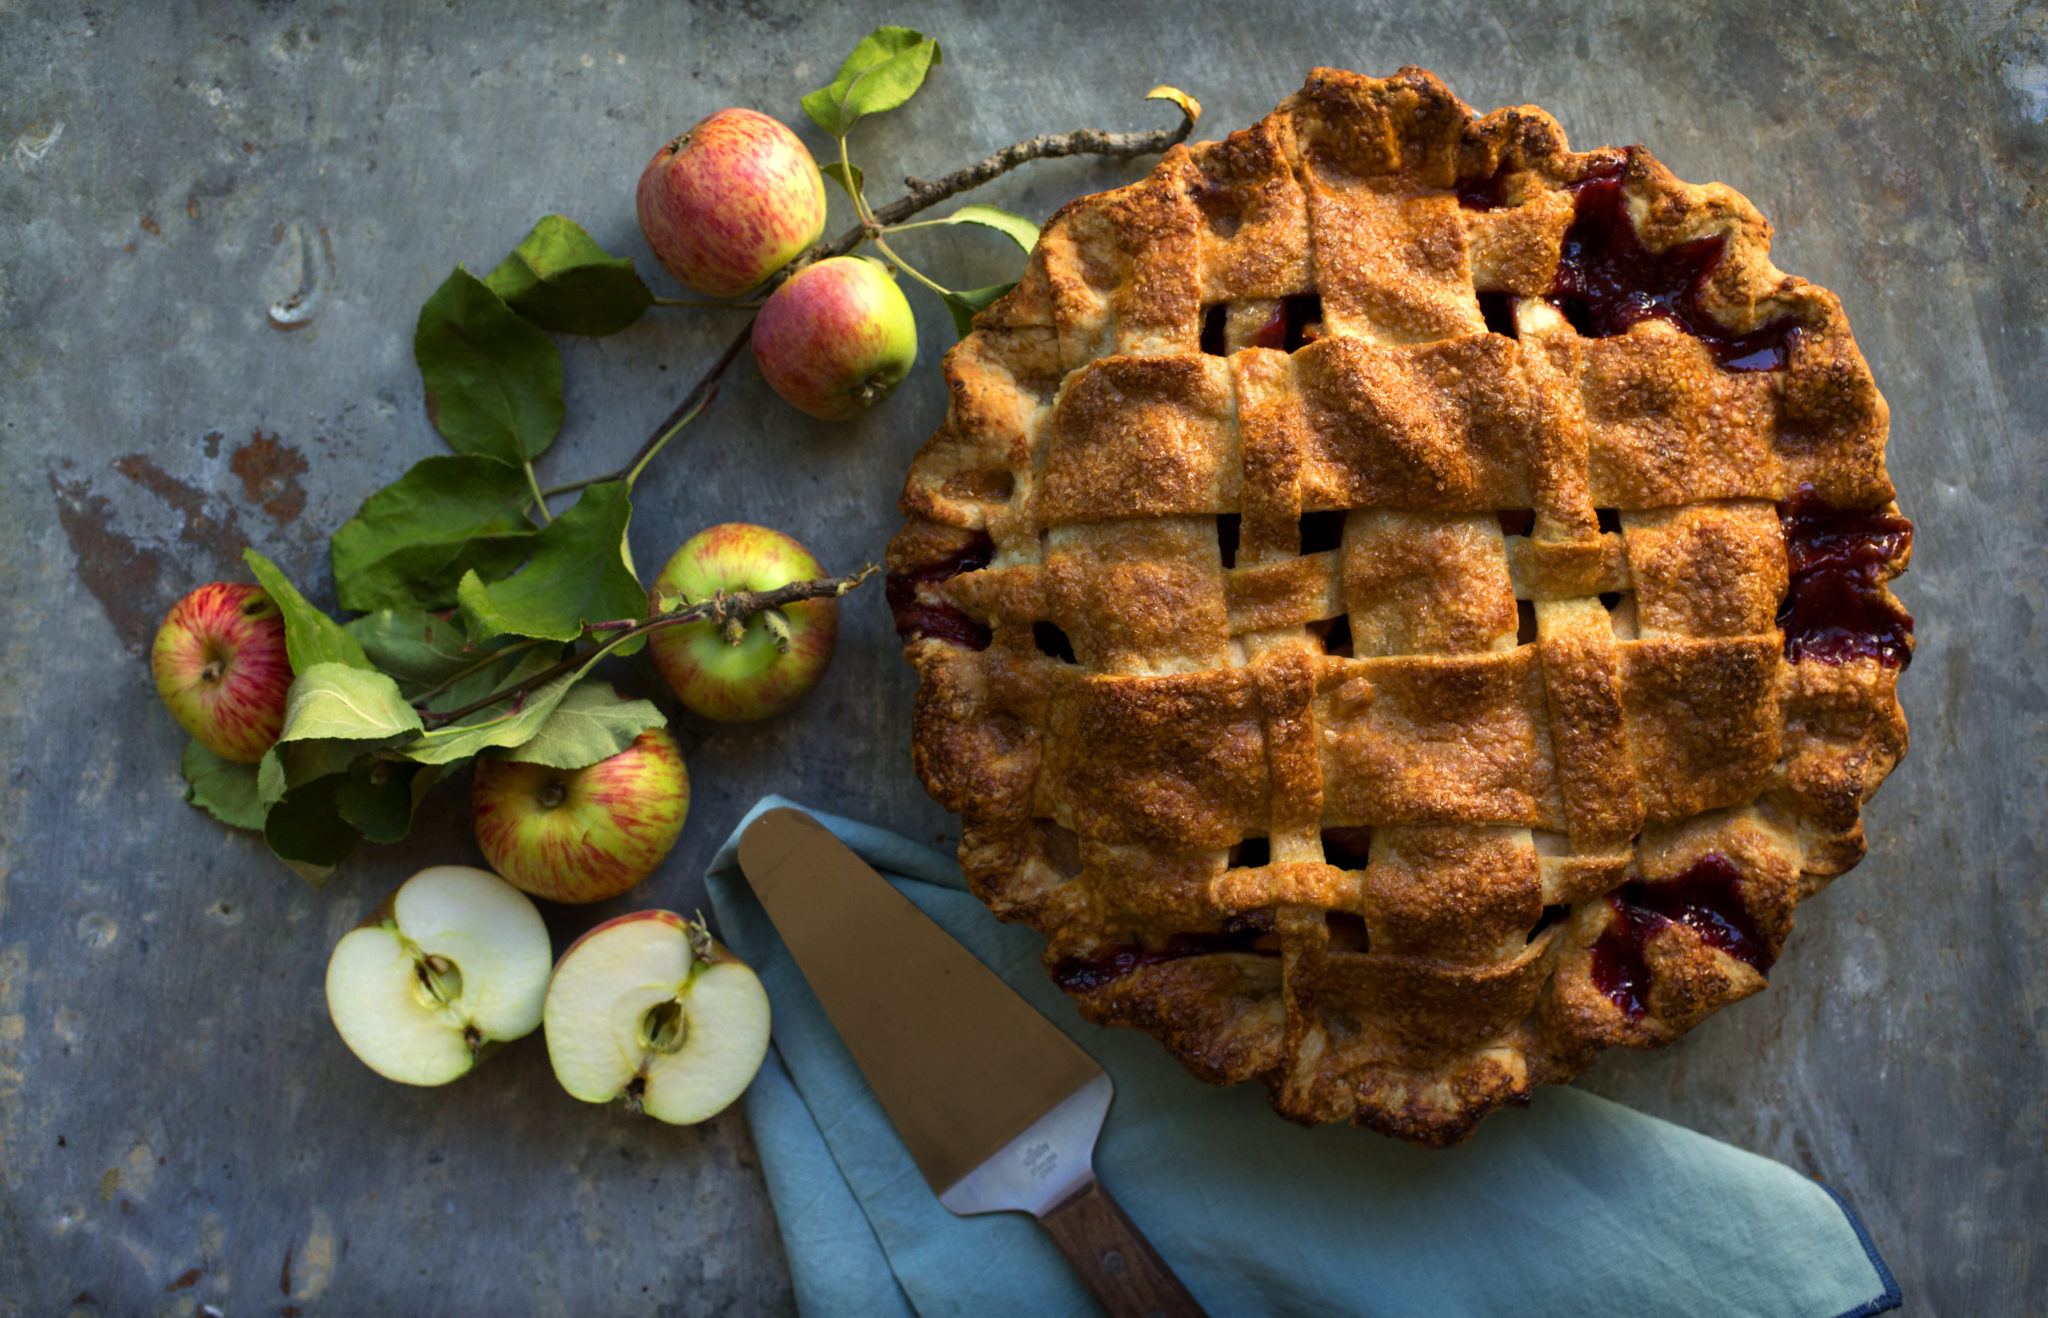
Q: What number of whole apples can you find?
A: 5